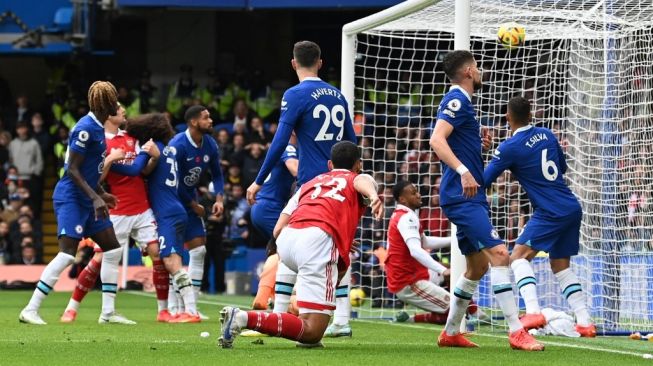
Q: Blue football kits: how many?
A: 7